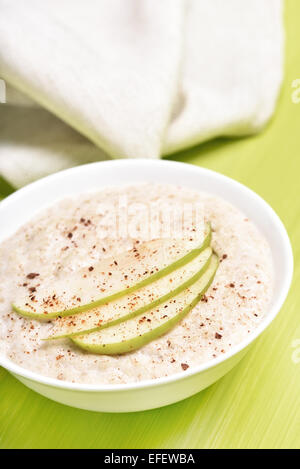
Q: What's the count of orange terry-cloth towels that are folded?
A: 0